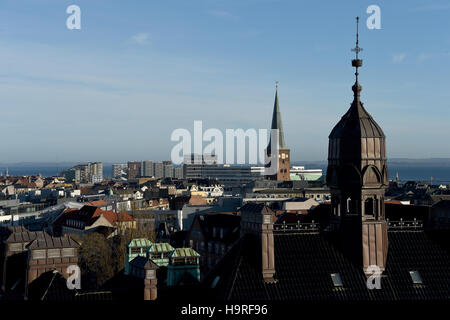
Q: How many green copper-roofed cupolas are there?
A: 3